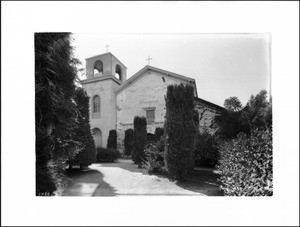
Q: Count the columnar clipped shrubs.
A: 5